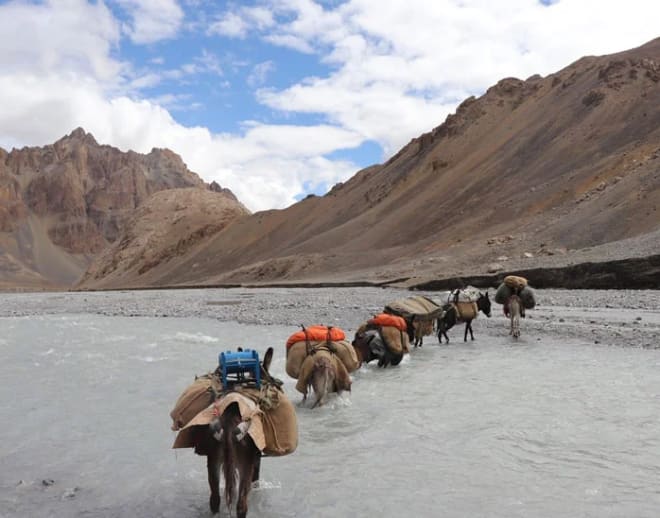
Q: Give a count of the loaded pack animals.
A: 6